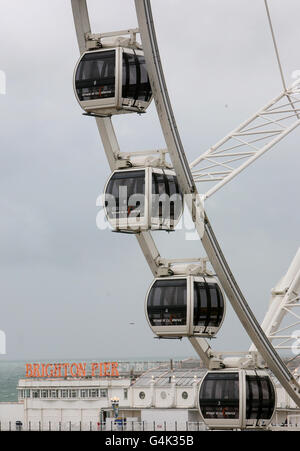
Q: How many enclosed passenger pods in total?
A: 4